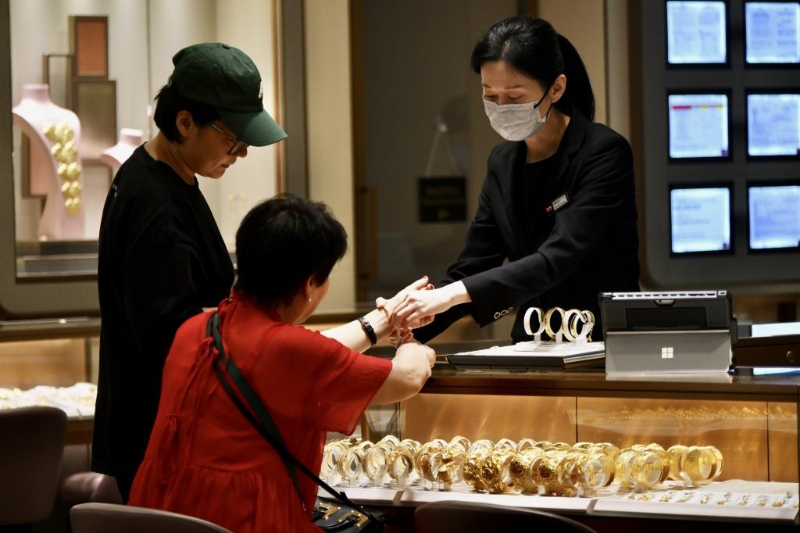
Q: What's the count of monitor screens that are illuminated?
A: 6